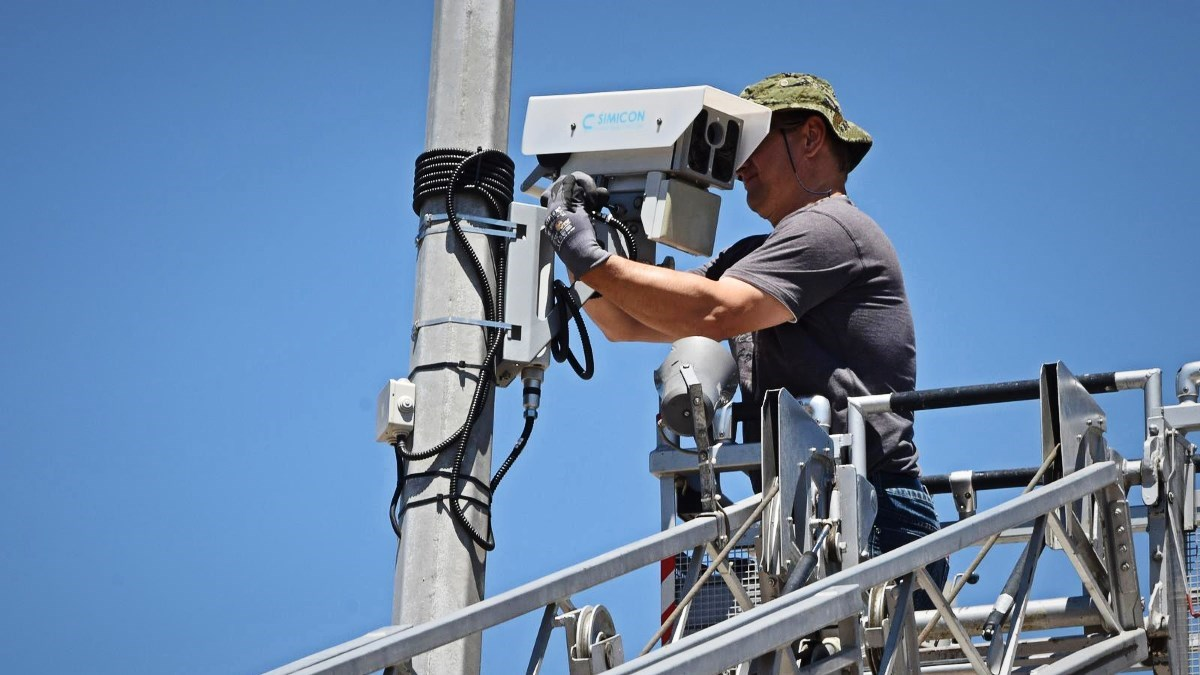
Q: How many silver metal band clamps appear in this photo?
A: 3